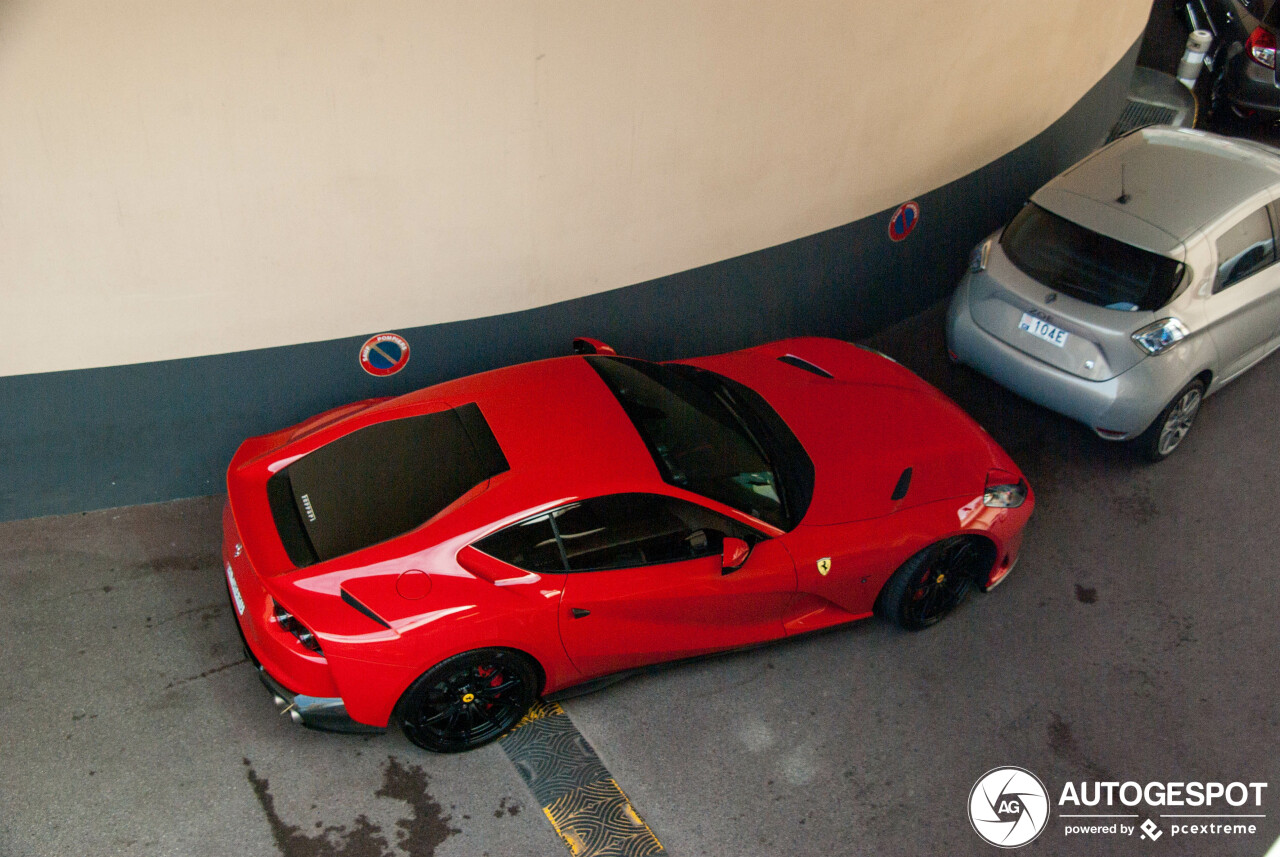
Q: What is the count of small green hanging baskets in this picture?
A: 0